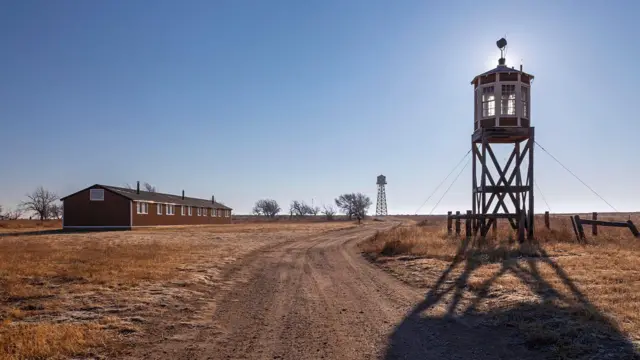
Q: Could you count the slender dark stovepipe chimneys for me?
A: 3